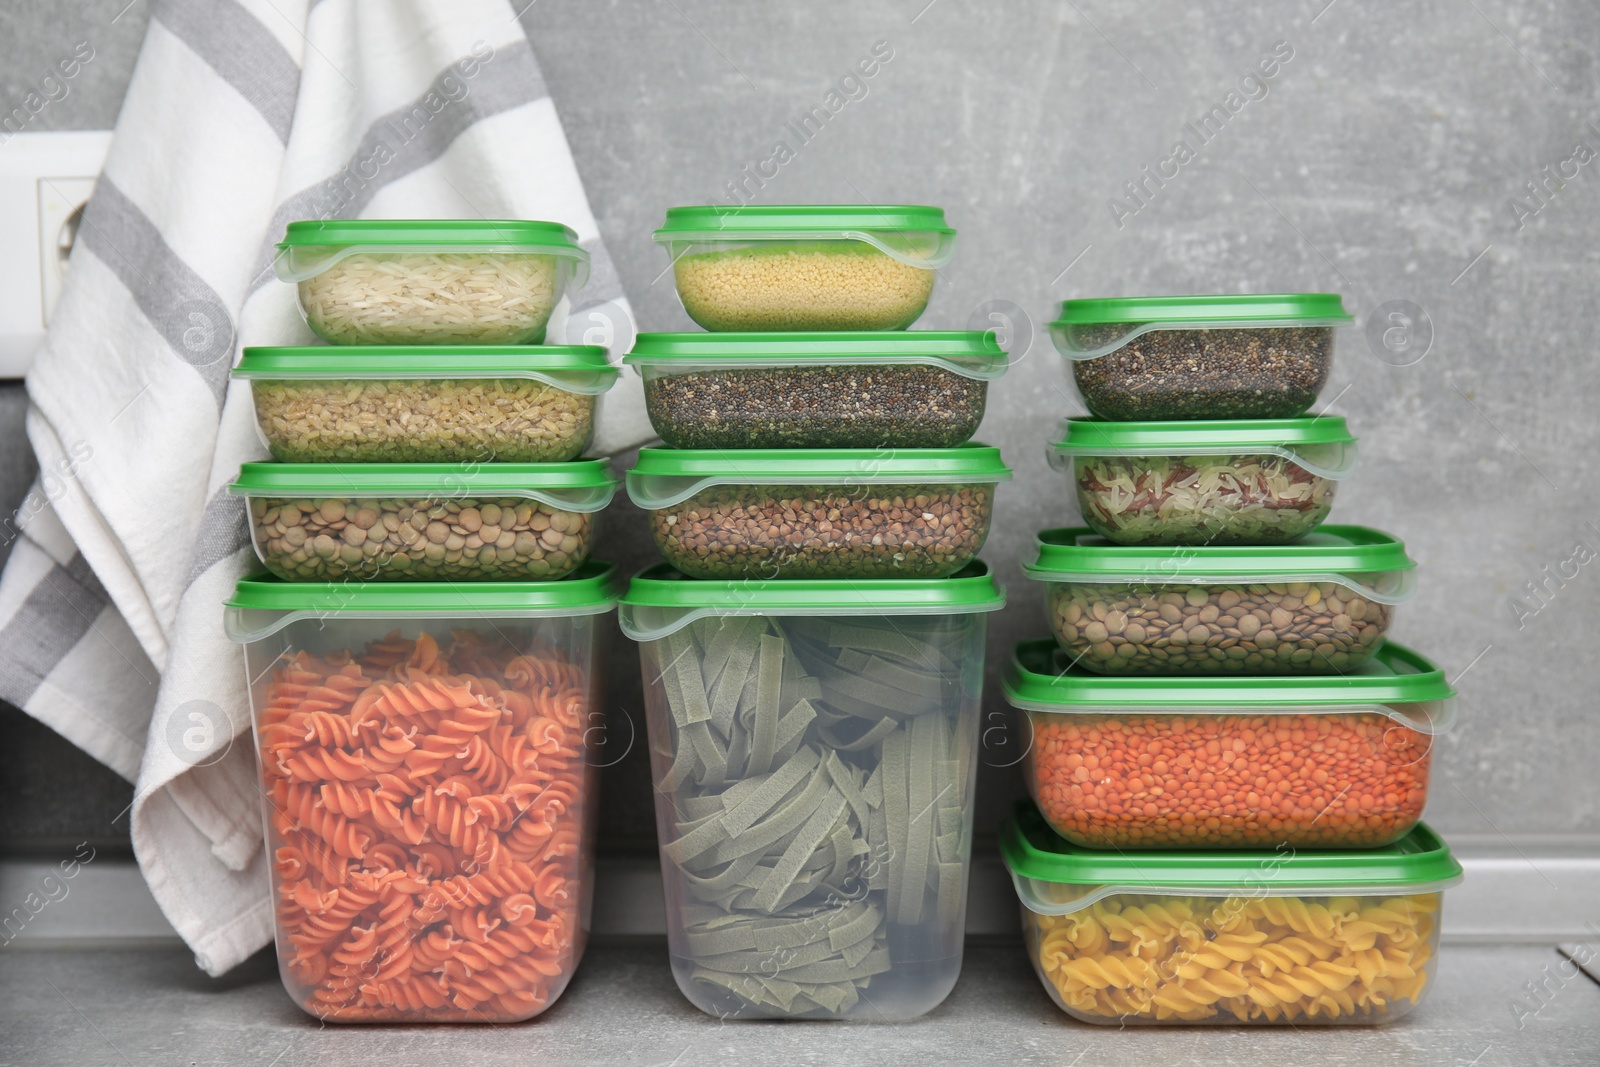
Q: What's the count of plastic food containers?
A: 13